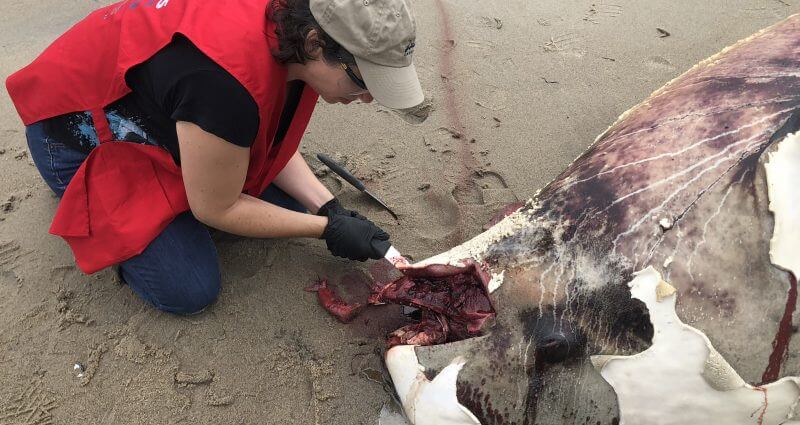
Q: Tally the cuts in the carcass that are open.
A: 1